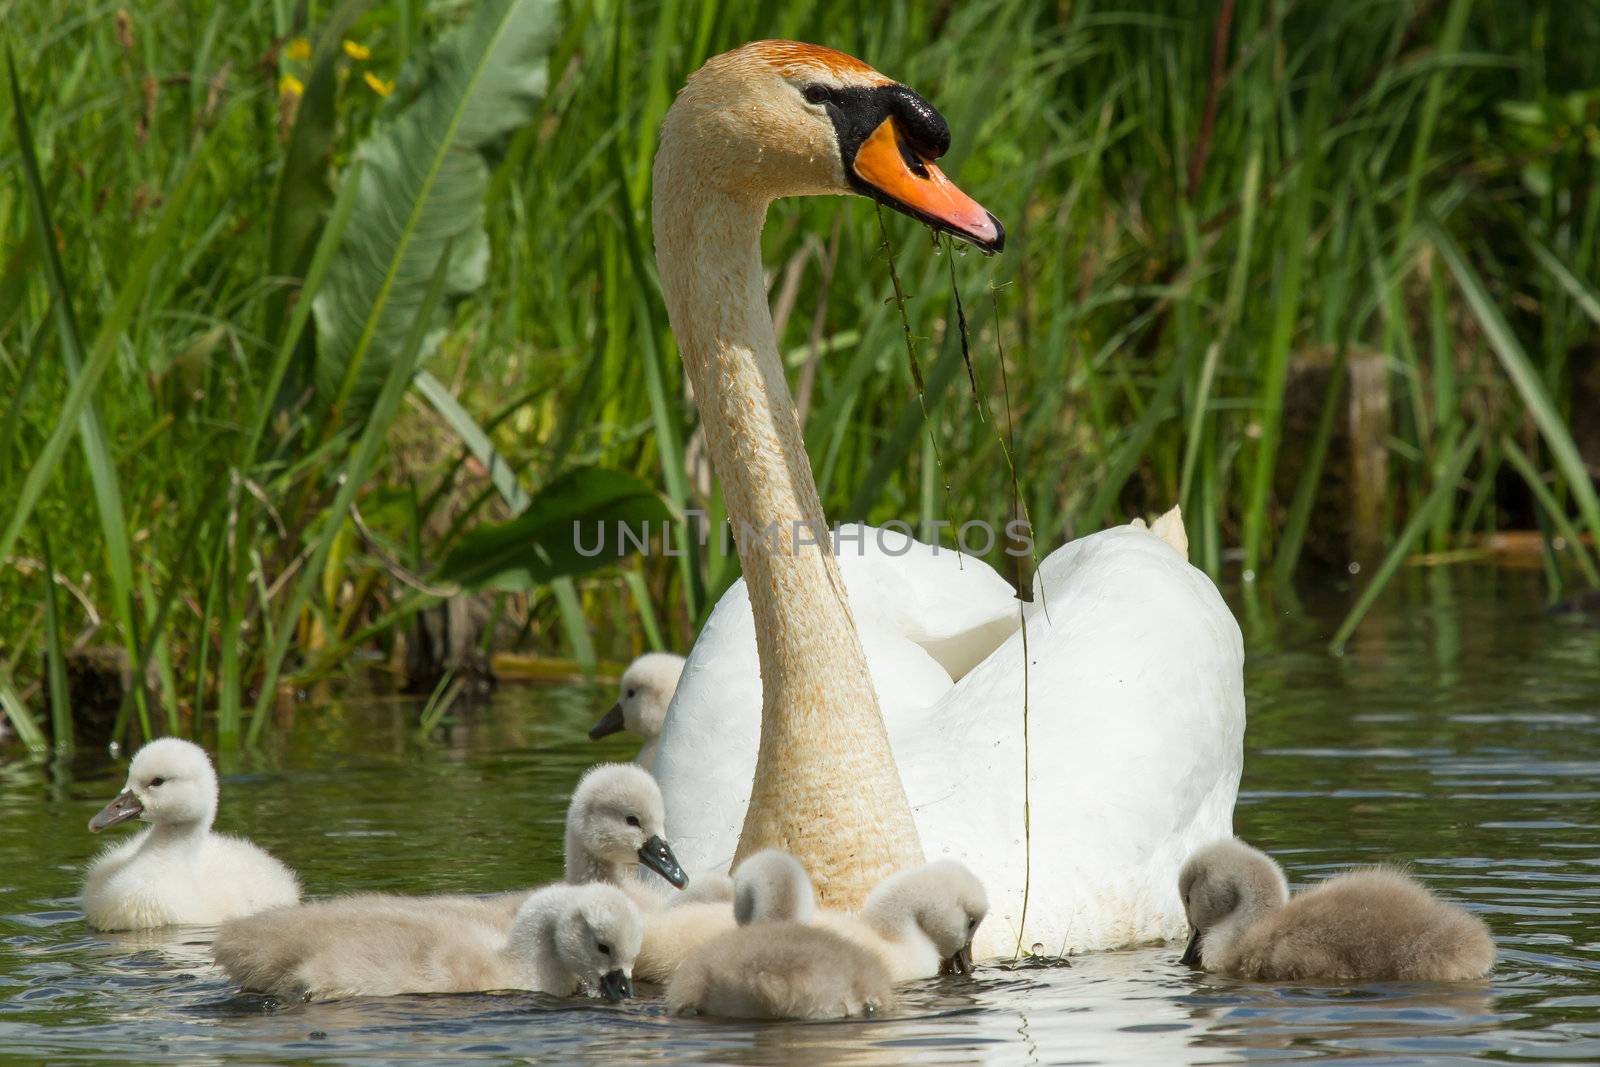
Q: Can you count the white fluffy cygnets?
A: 7